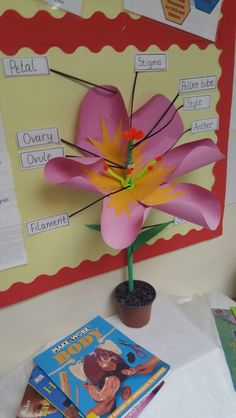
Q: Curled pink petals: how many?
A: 6